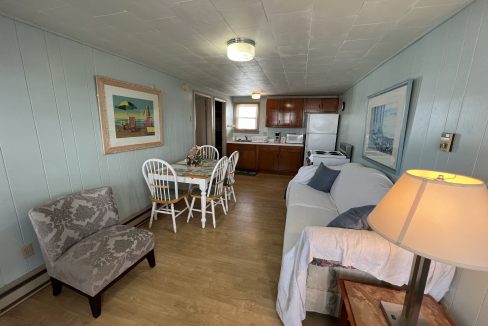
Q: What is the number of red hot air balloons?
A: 0